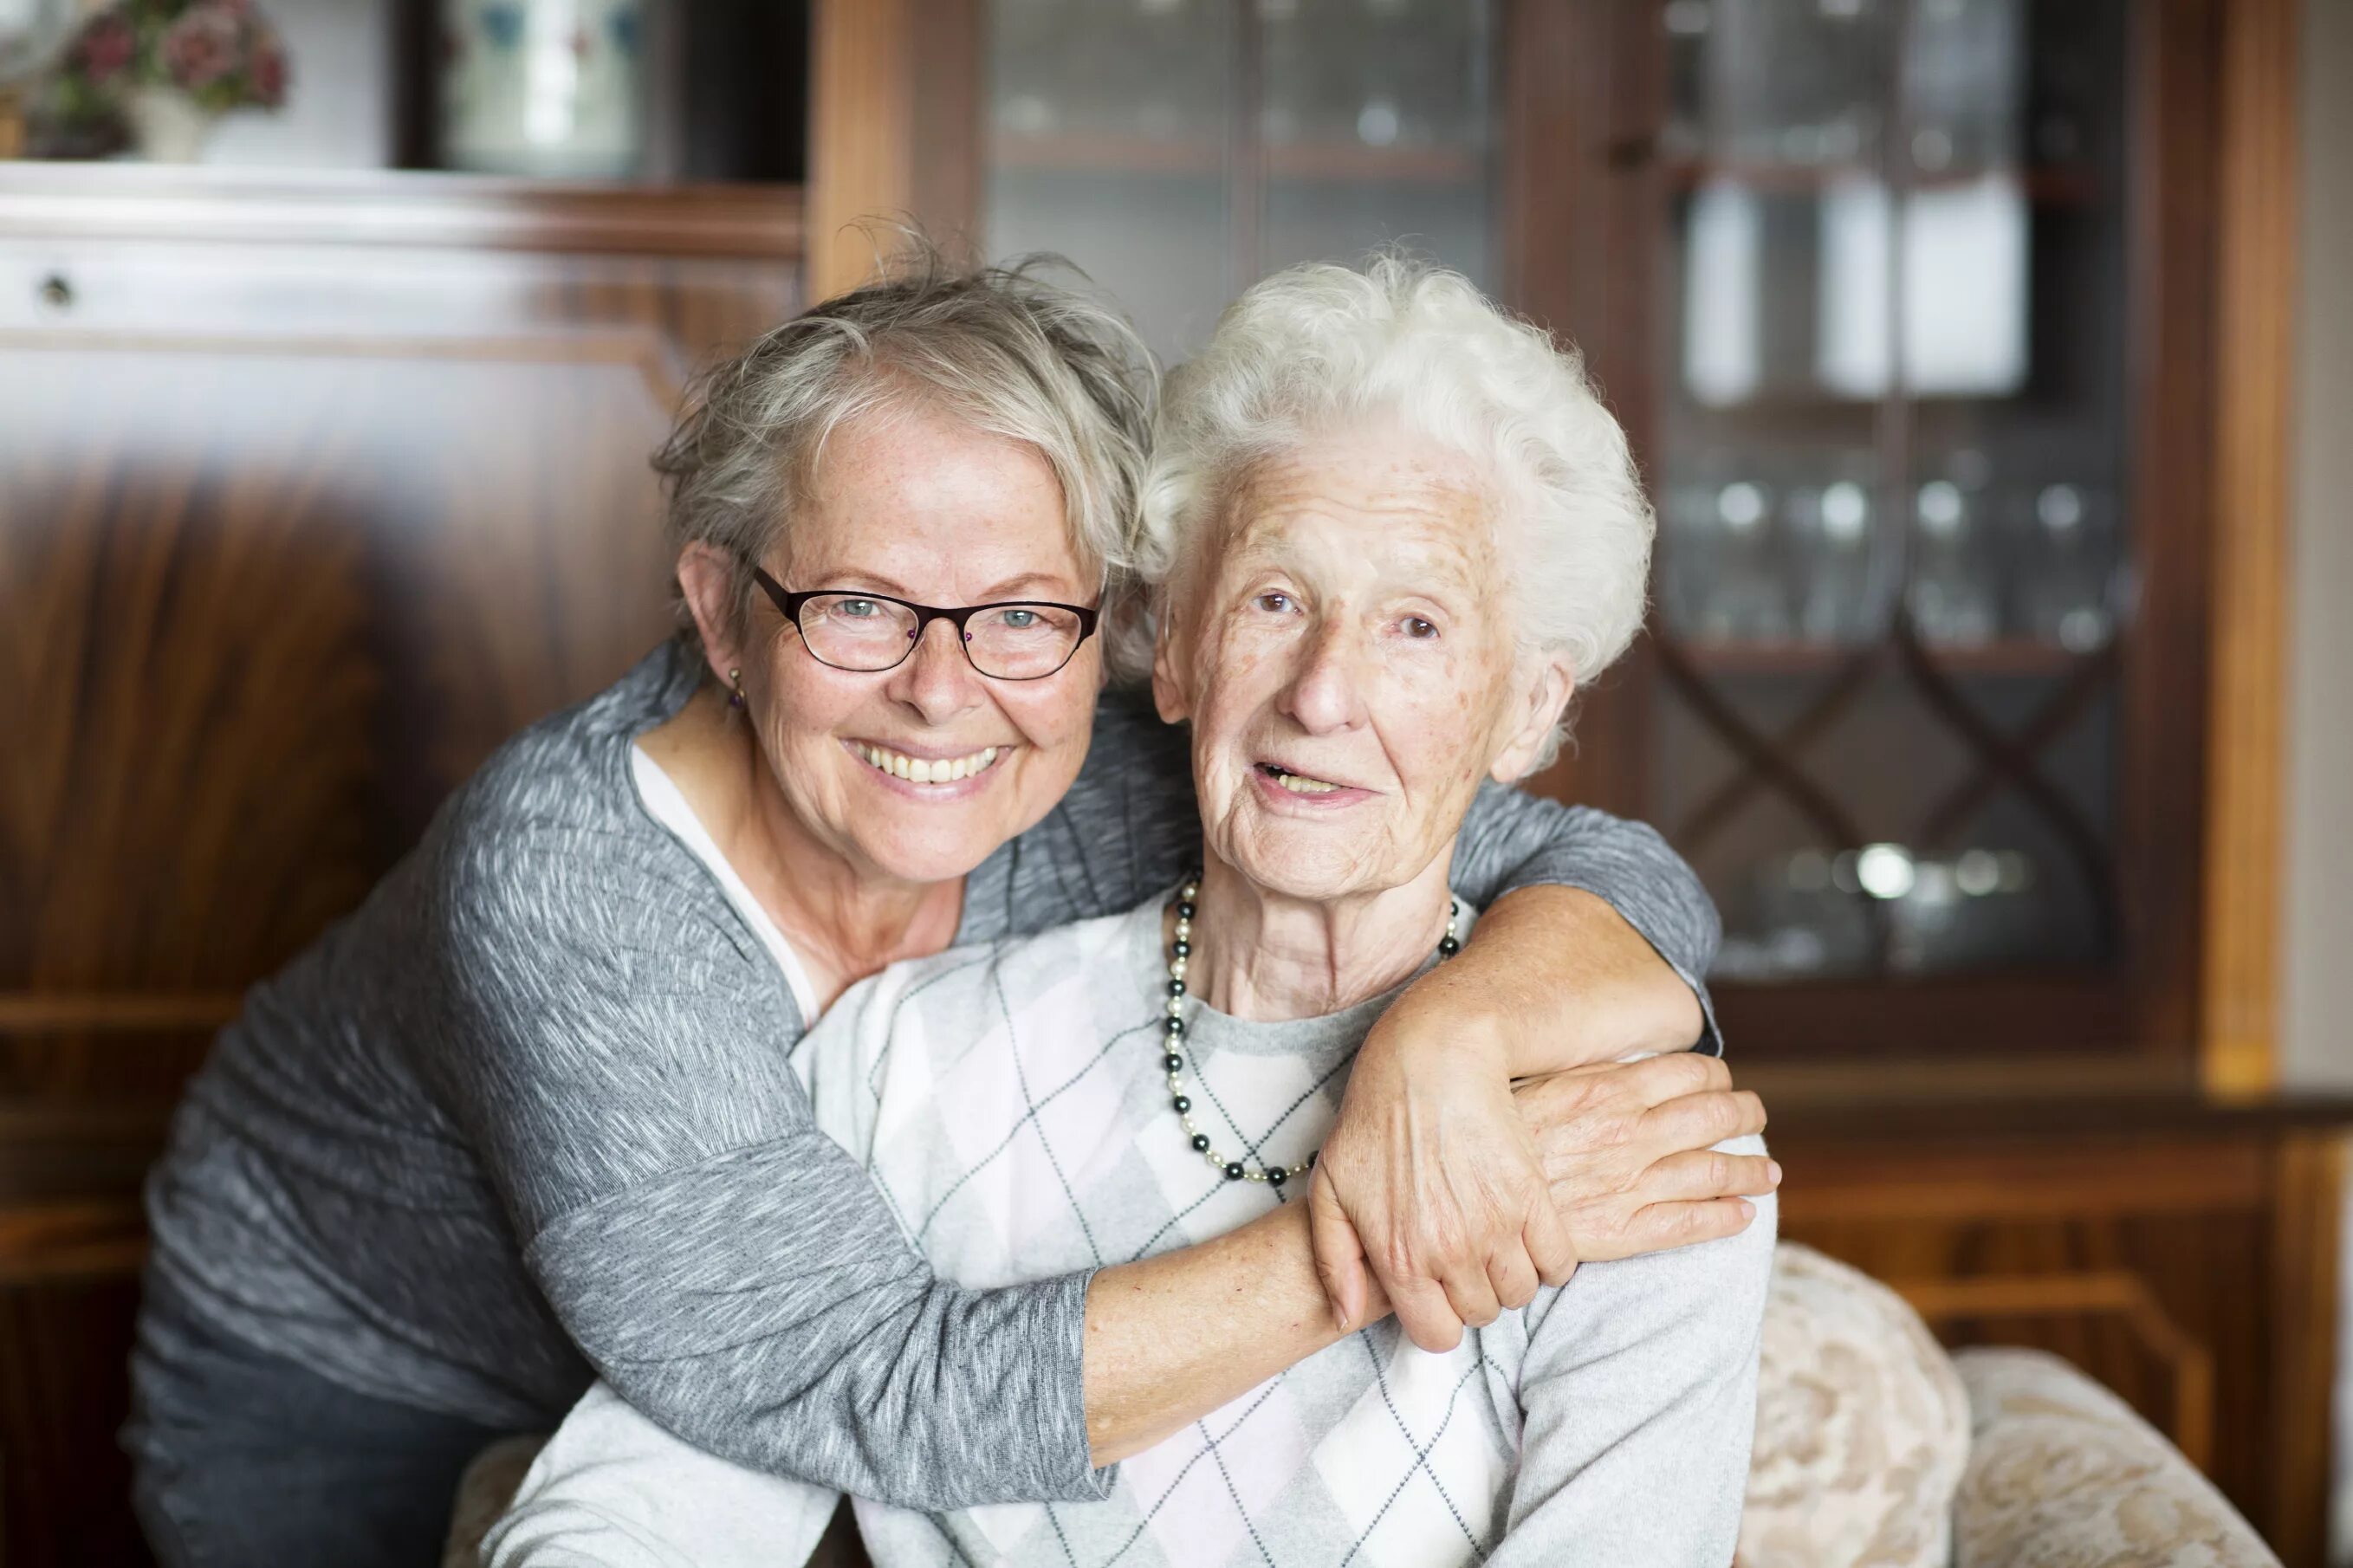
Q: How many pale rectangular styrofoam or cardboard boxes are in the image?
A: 0